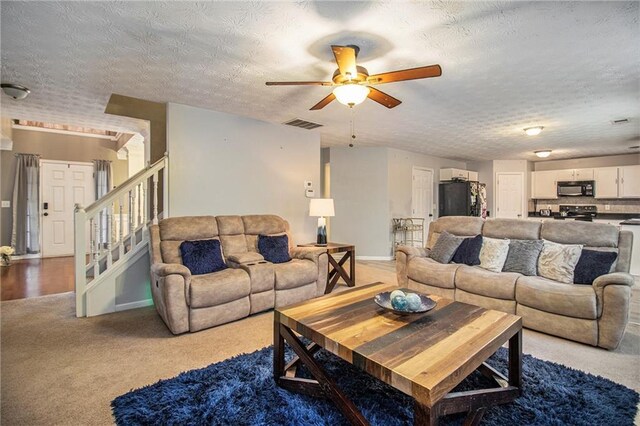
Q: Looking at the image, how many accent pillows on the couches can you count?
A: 8